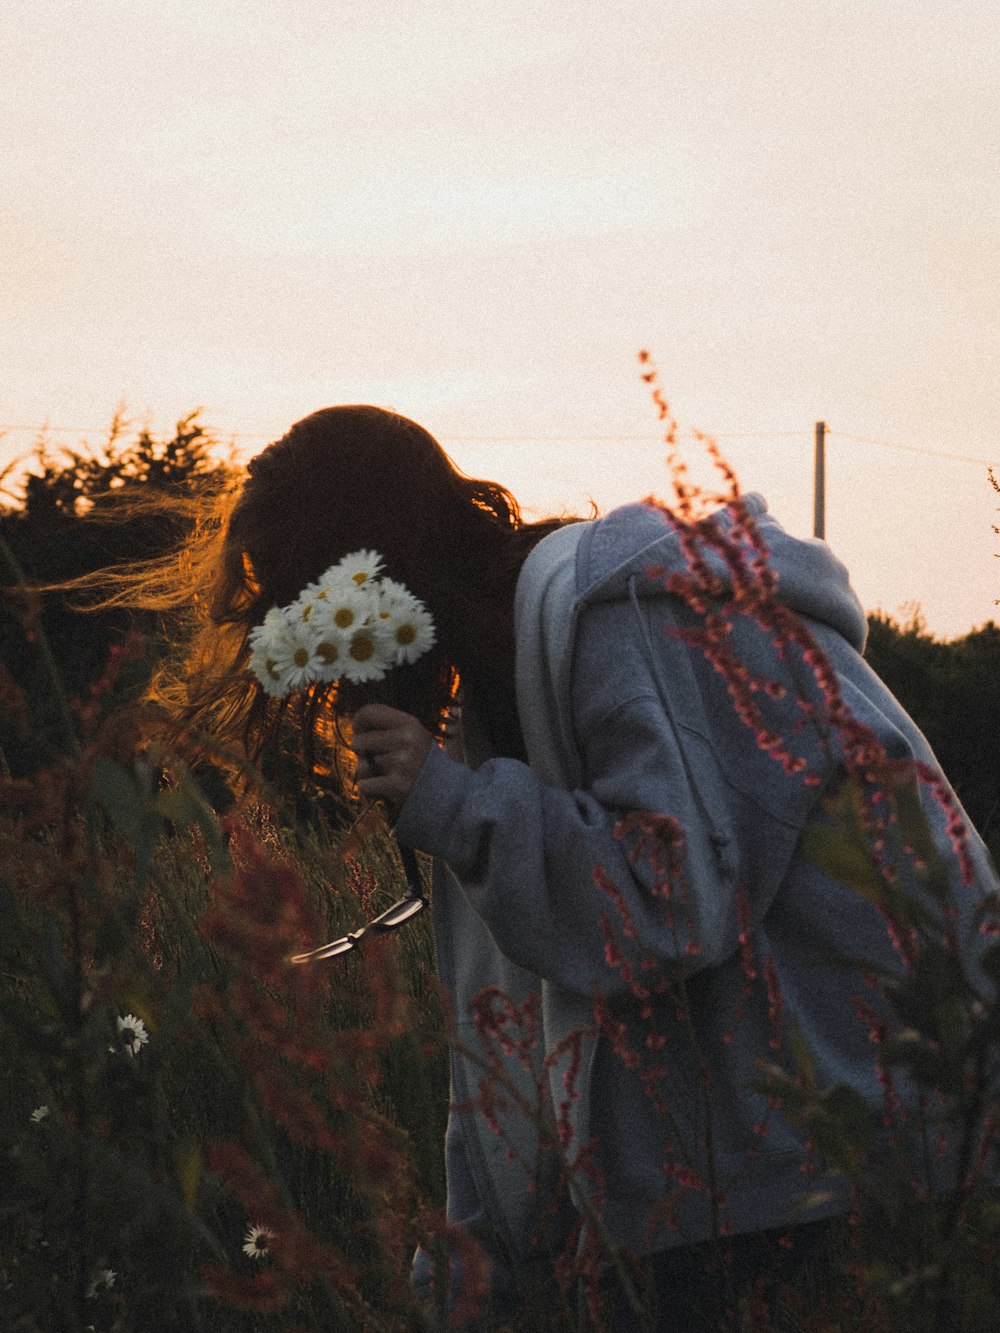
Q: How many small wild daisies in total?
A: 4